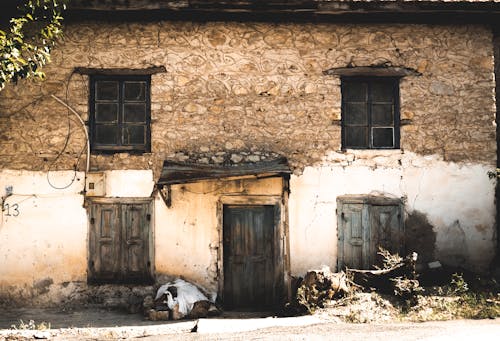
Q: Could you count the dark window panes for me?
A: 12